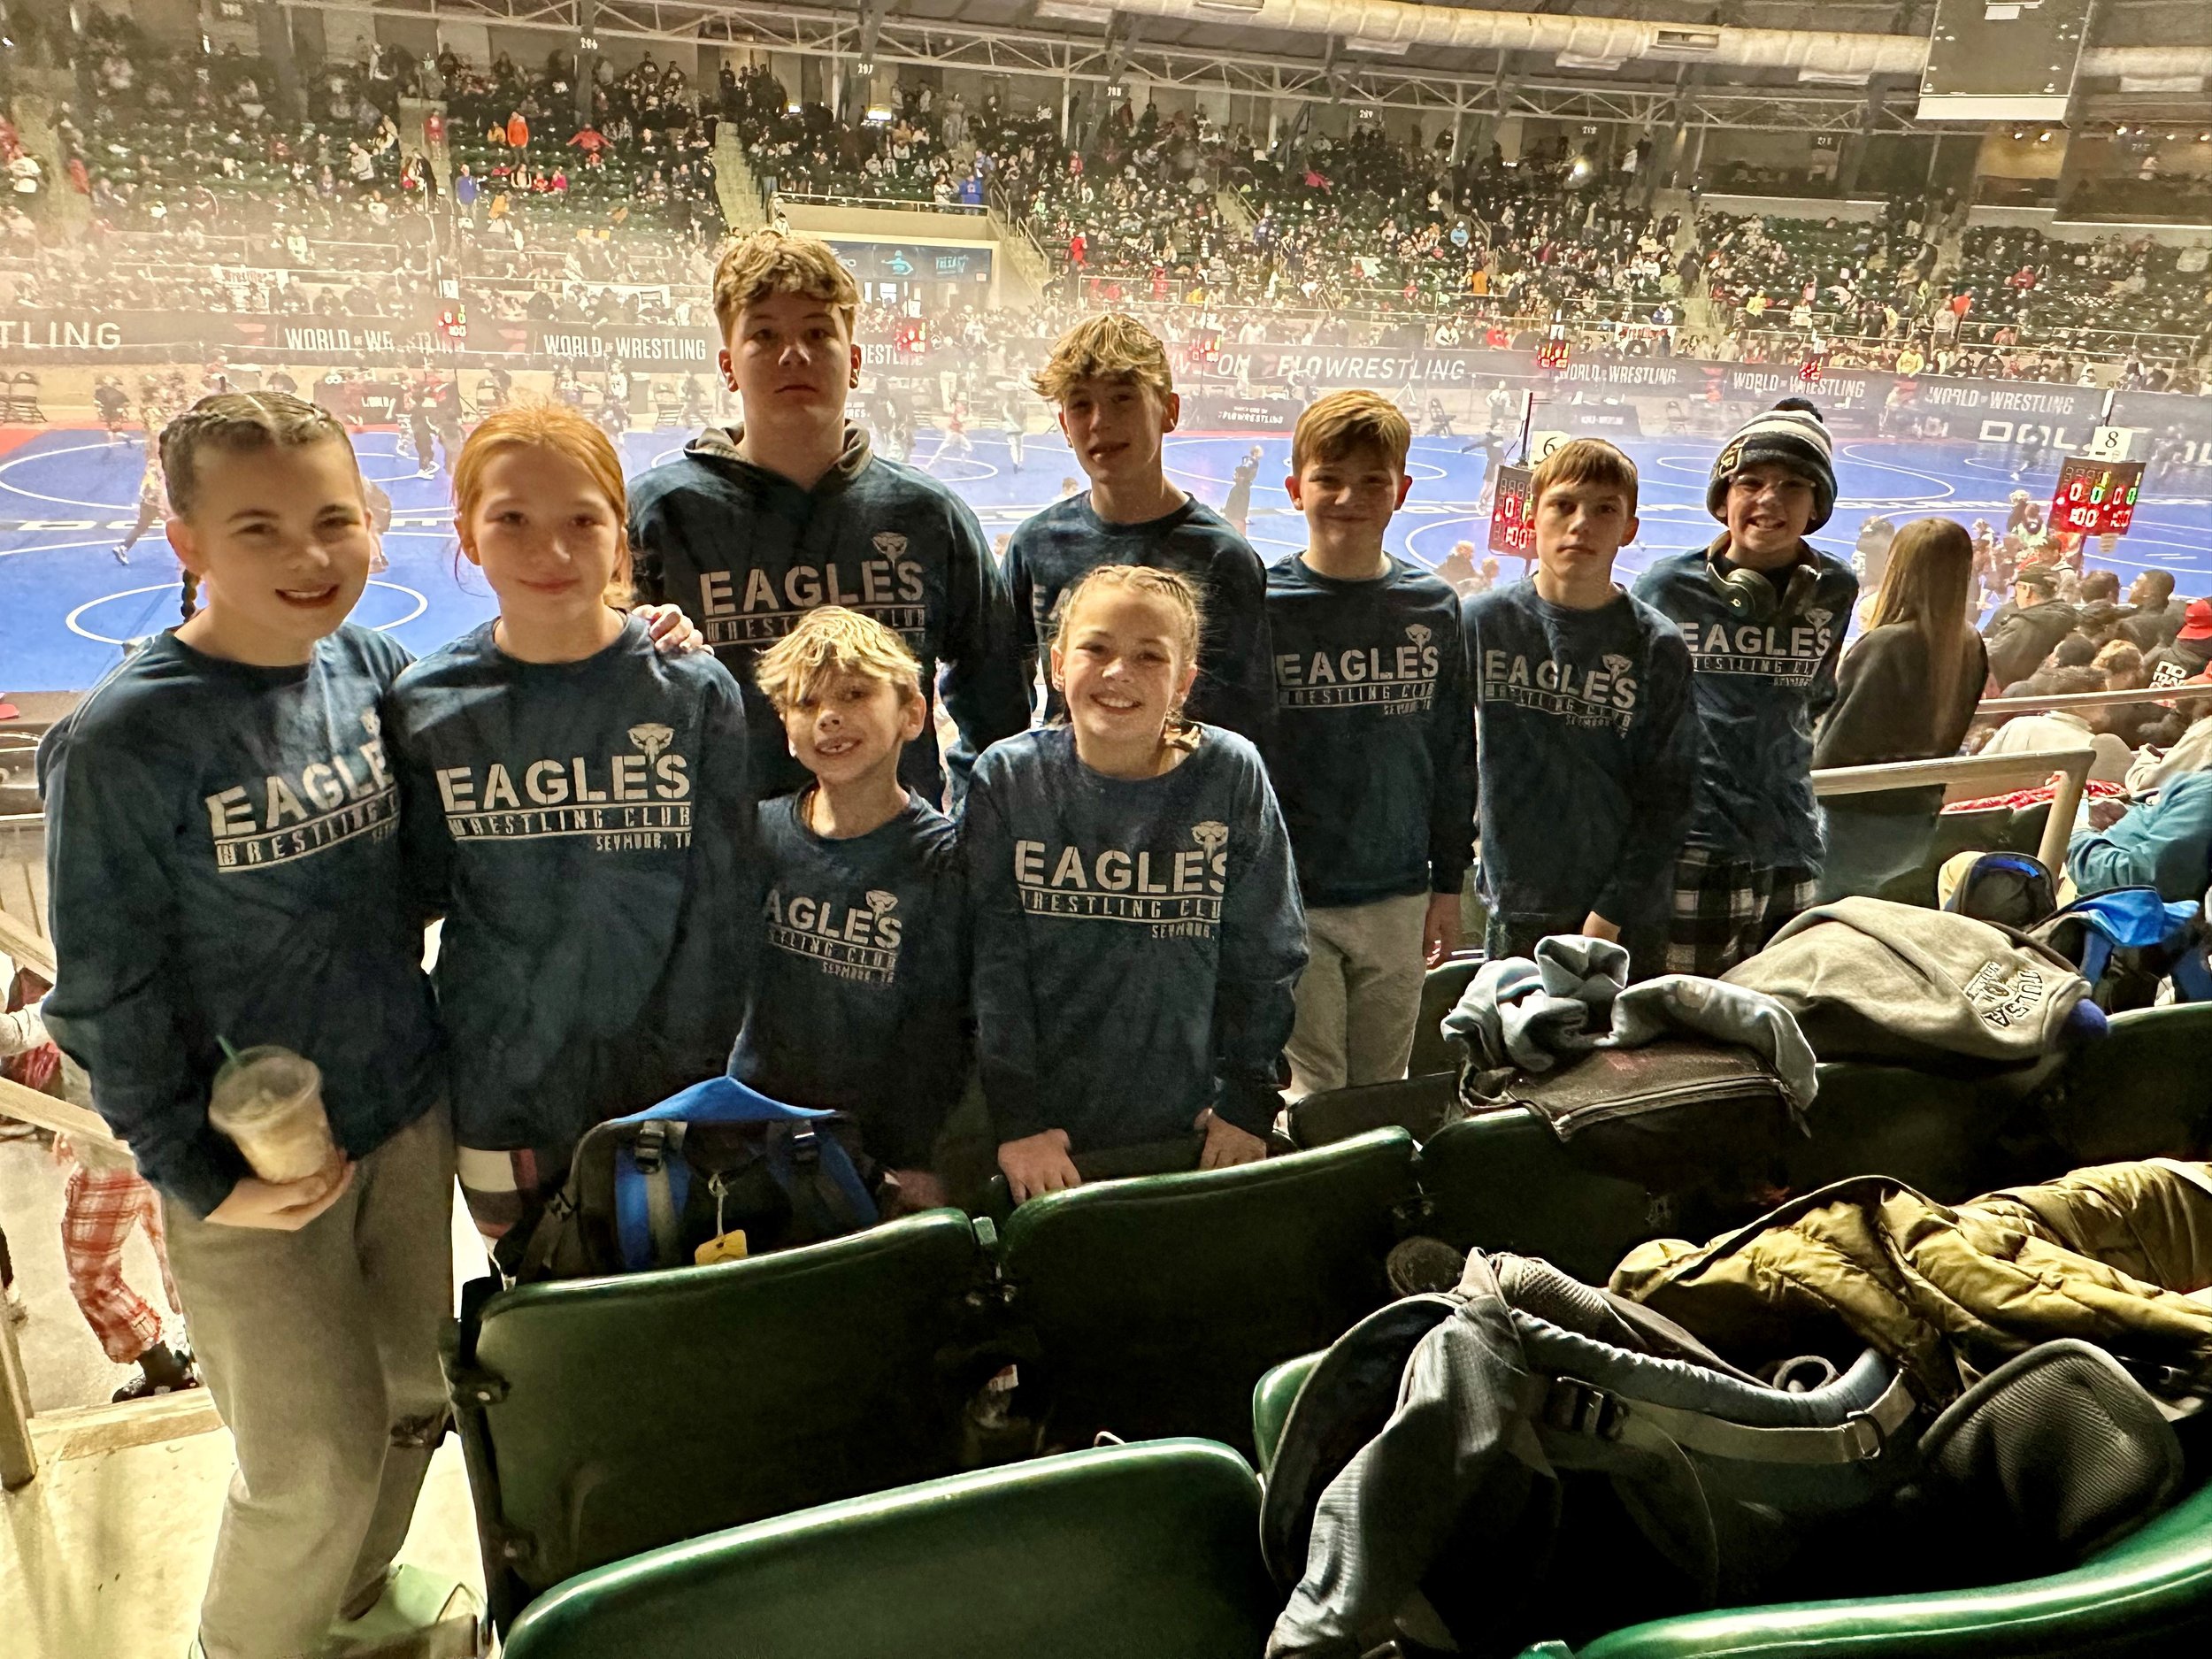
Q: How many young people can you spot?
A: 9